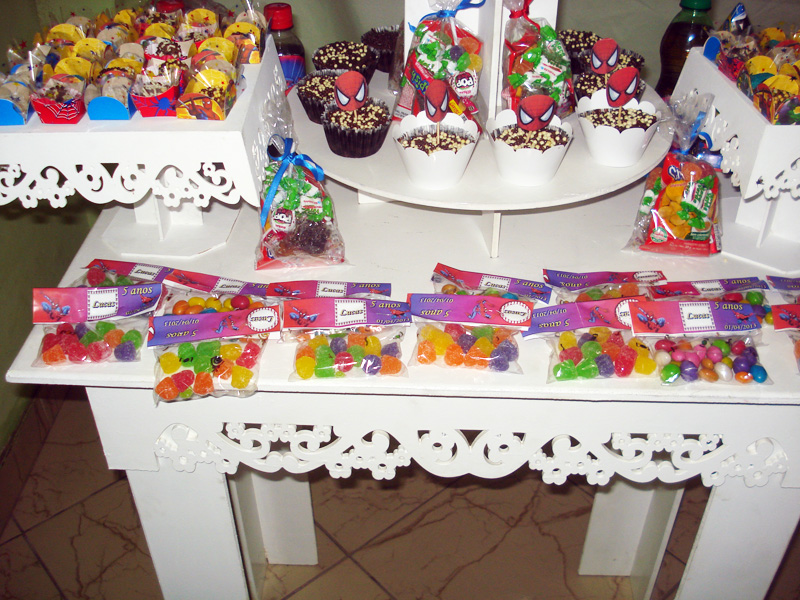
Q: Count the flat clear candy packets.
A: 14